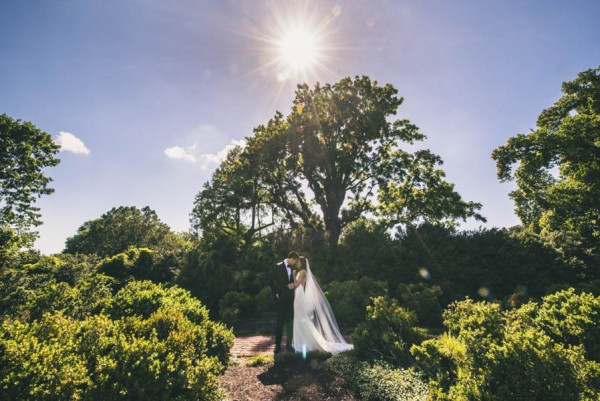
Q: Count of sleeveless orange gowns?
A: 0